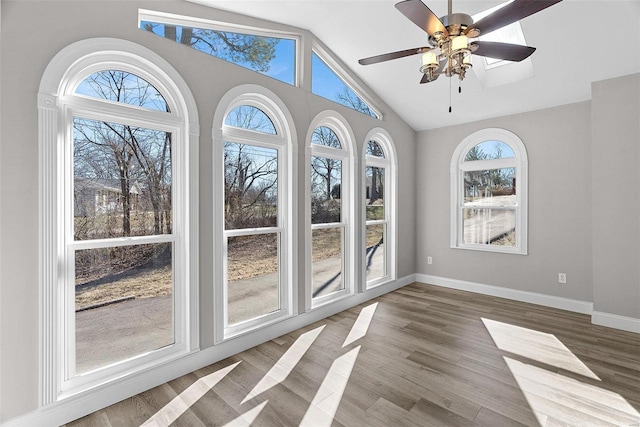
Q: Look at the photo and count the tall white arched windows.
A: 4